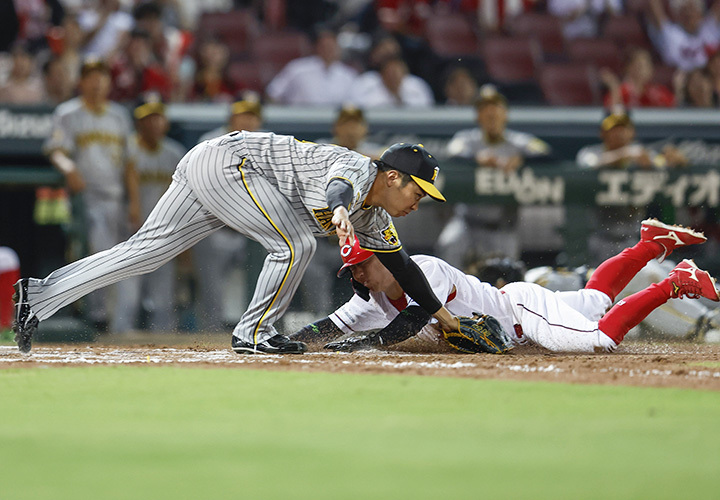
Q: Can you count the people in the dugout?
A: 6